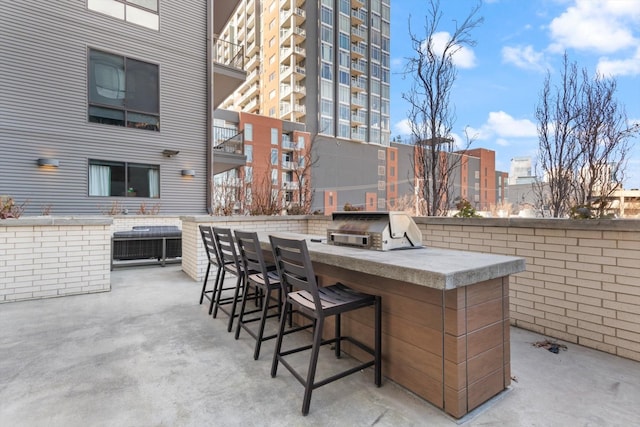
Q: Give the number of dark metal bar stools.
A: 4